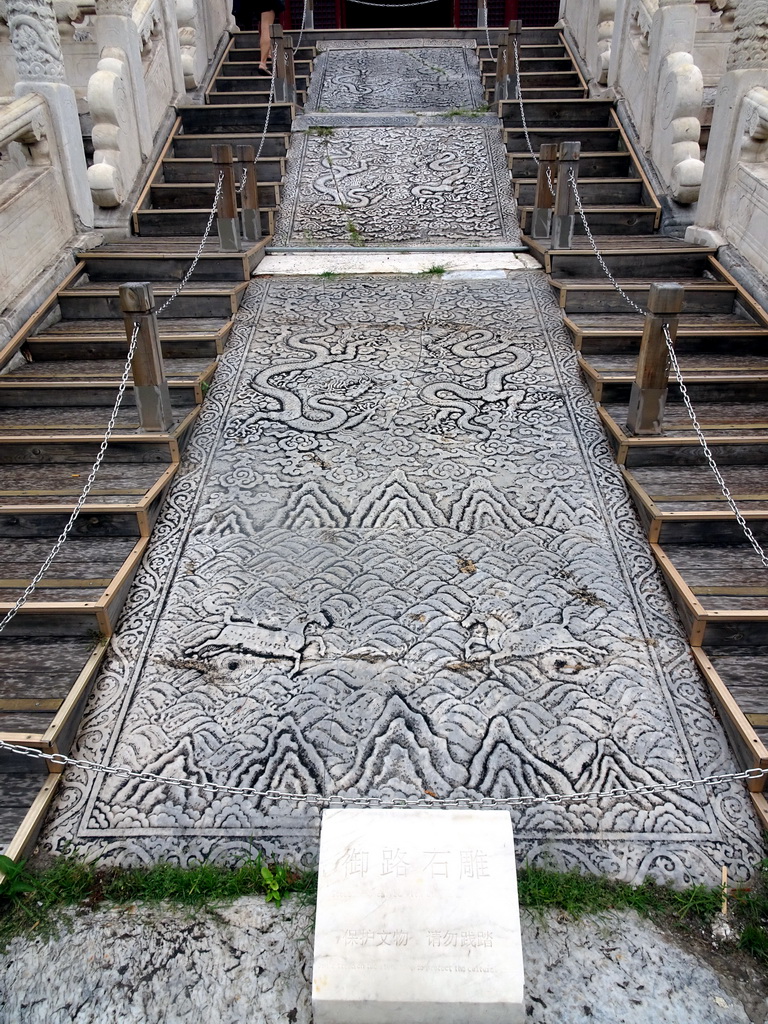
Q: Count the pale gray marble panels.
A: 3